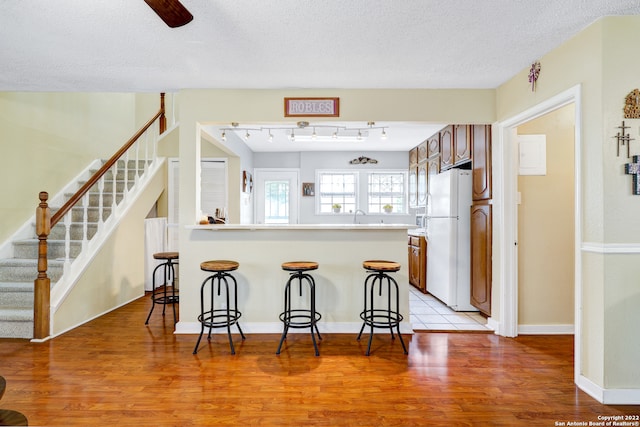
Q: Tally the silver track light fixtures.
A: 8